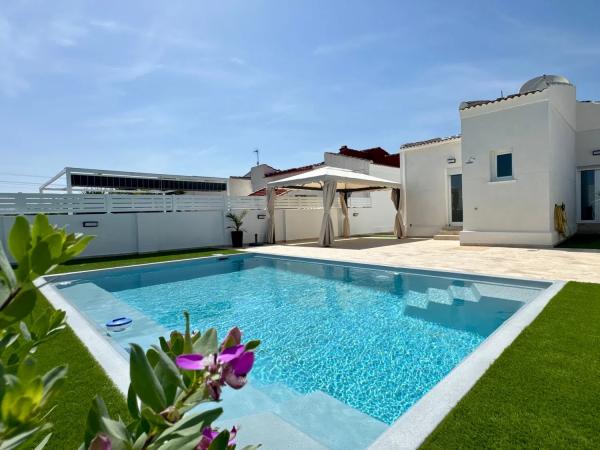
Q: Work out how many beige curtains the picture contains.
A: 4